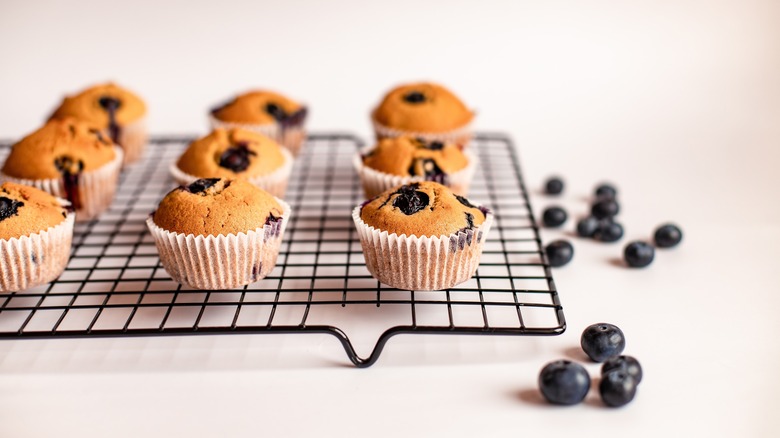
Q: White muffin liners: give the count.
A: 9